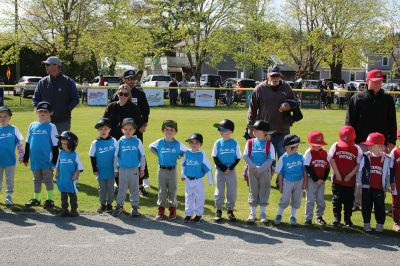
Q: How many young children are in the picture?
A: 14